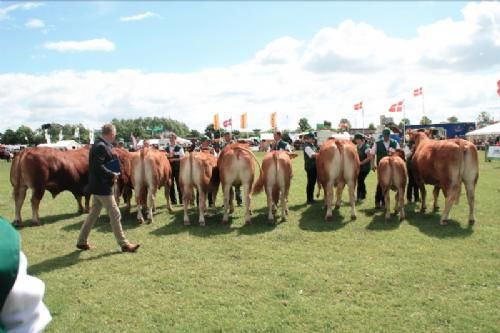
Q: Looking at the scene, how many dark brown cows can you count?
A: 1